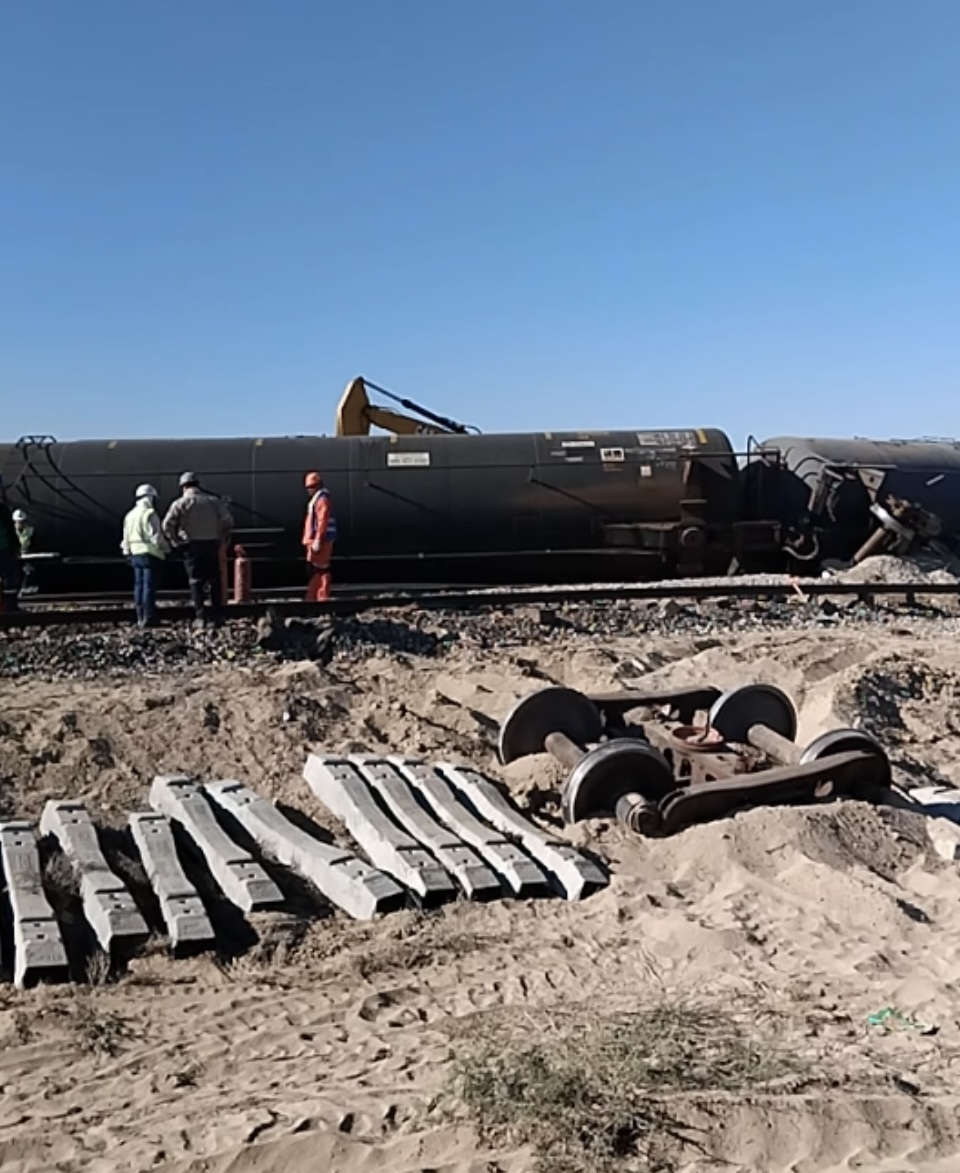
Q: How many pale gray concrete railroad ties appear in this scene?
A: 9